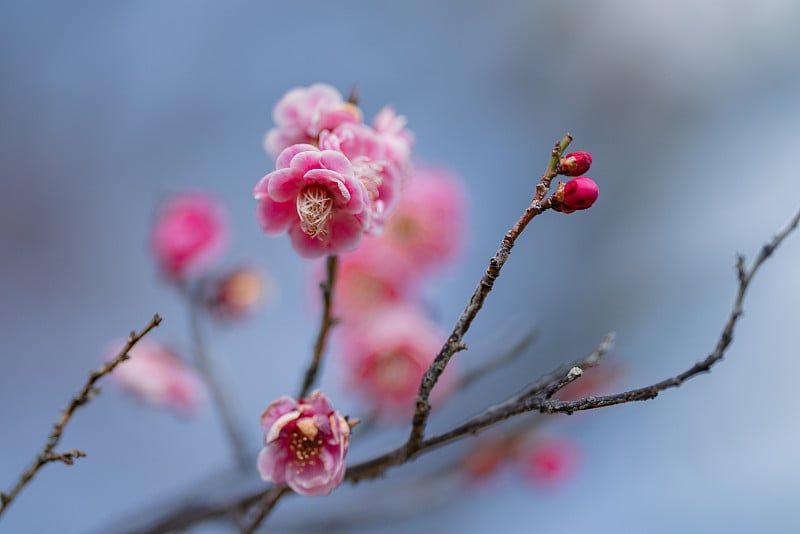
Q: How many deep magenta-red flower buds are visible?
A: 2